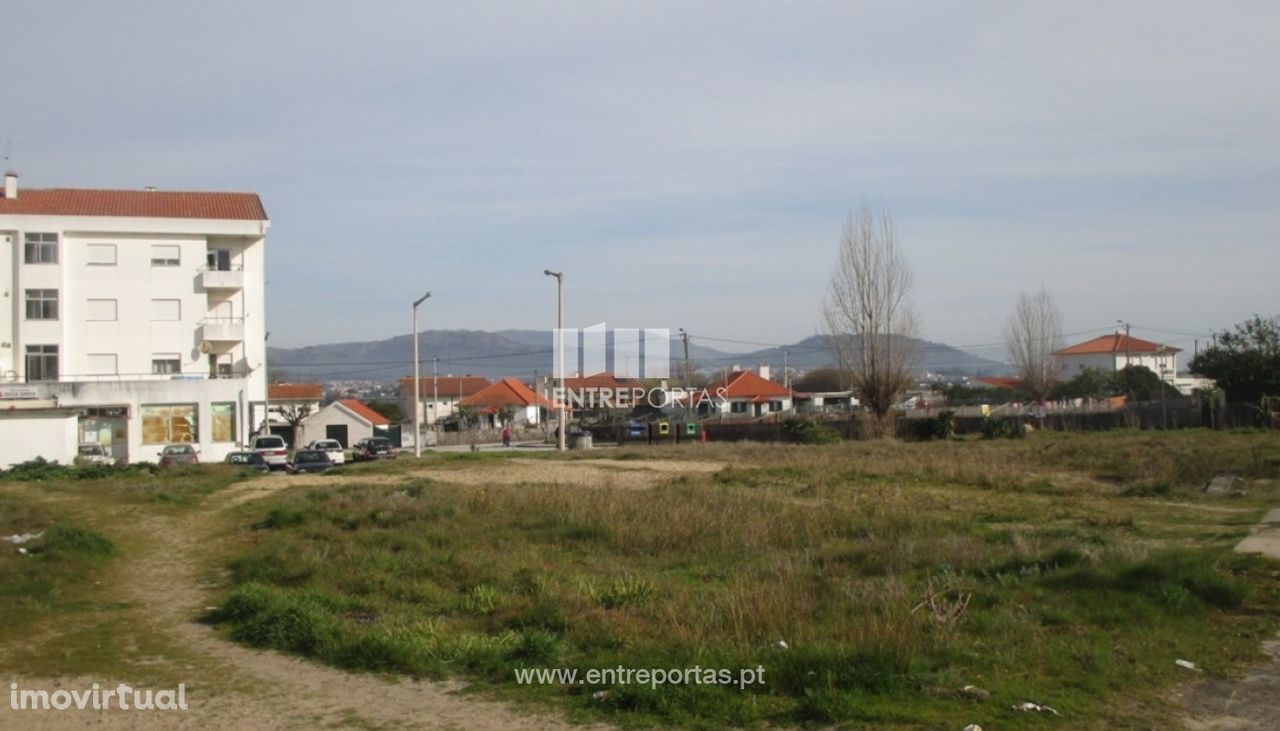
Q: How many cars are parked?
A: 7